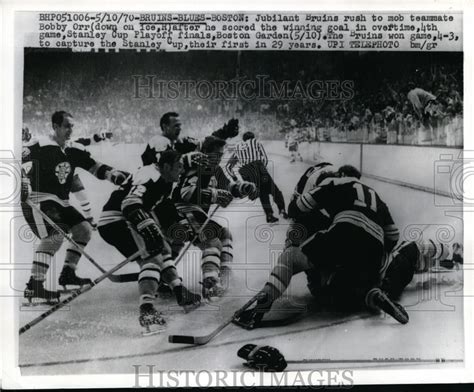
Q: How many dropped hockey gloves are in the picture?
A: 1